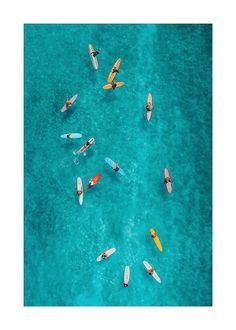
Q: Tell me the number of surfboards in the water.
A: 15